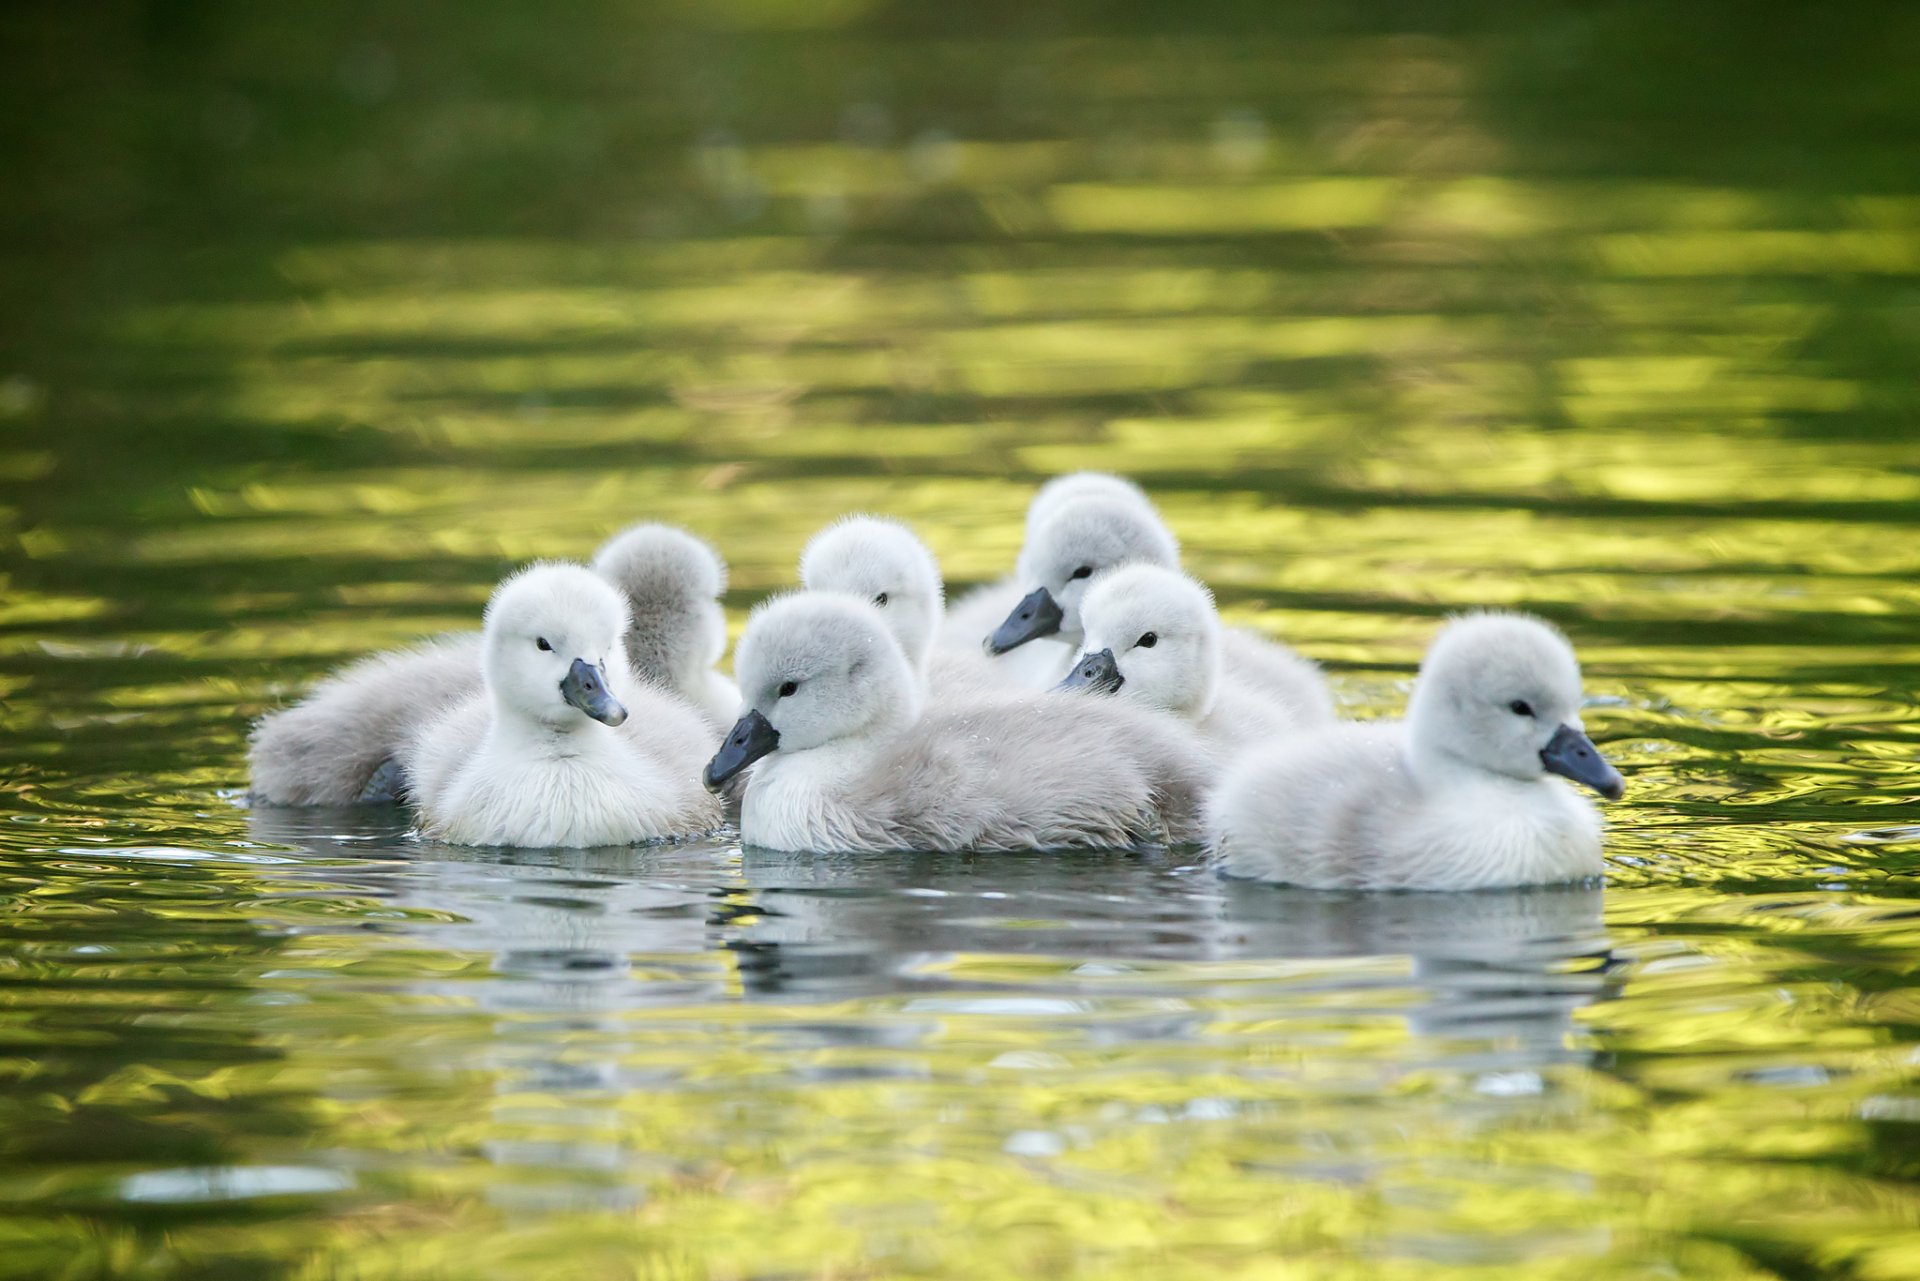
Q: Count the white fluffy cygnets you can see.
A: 7